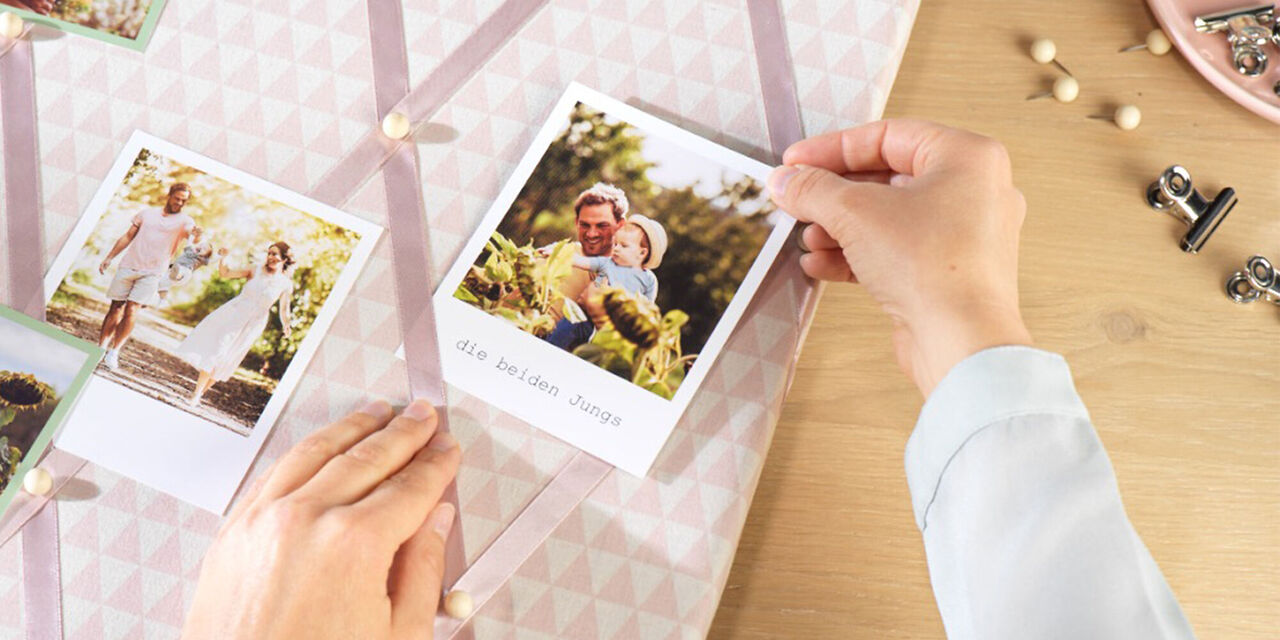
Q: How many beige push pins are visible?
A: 8